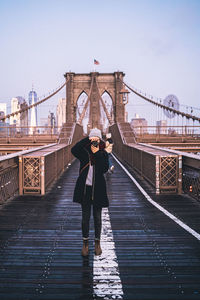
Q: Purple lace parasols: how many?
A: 0